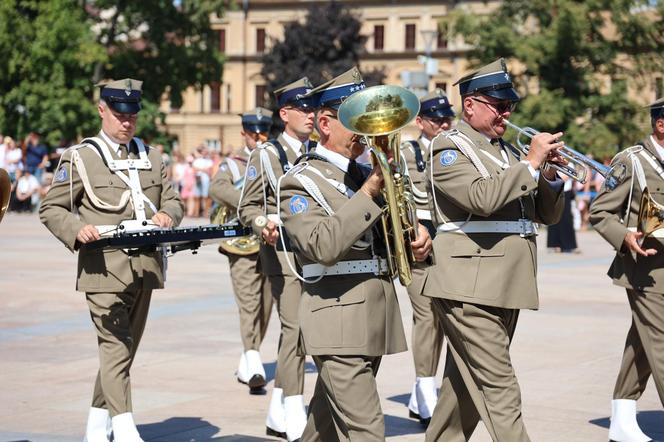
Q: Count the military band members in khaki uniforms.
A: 7